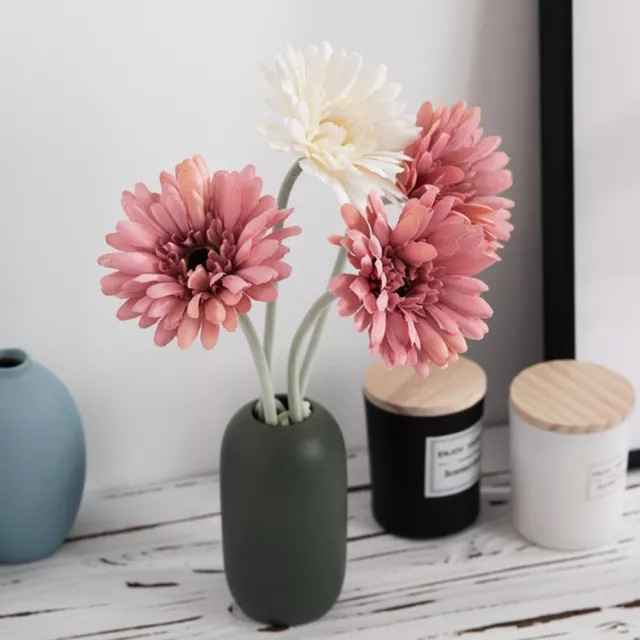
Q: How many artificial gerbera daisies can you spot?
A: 4